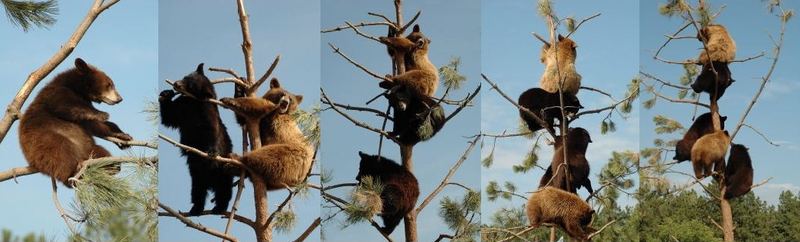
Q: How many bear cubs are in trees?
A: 15